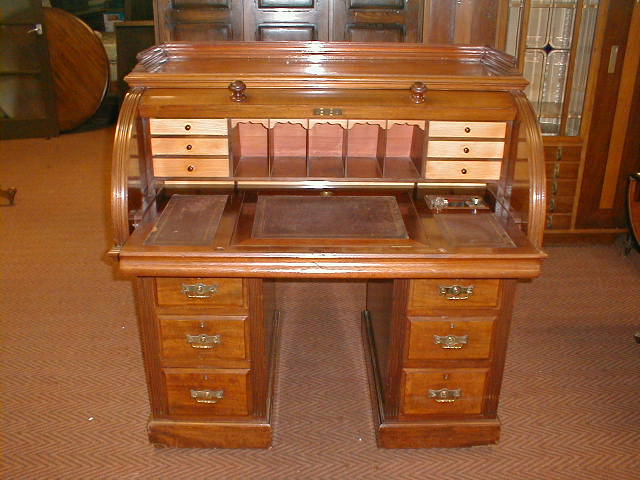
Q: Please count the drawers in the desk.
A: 12